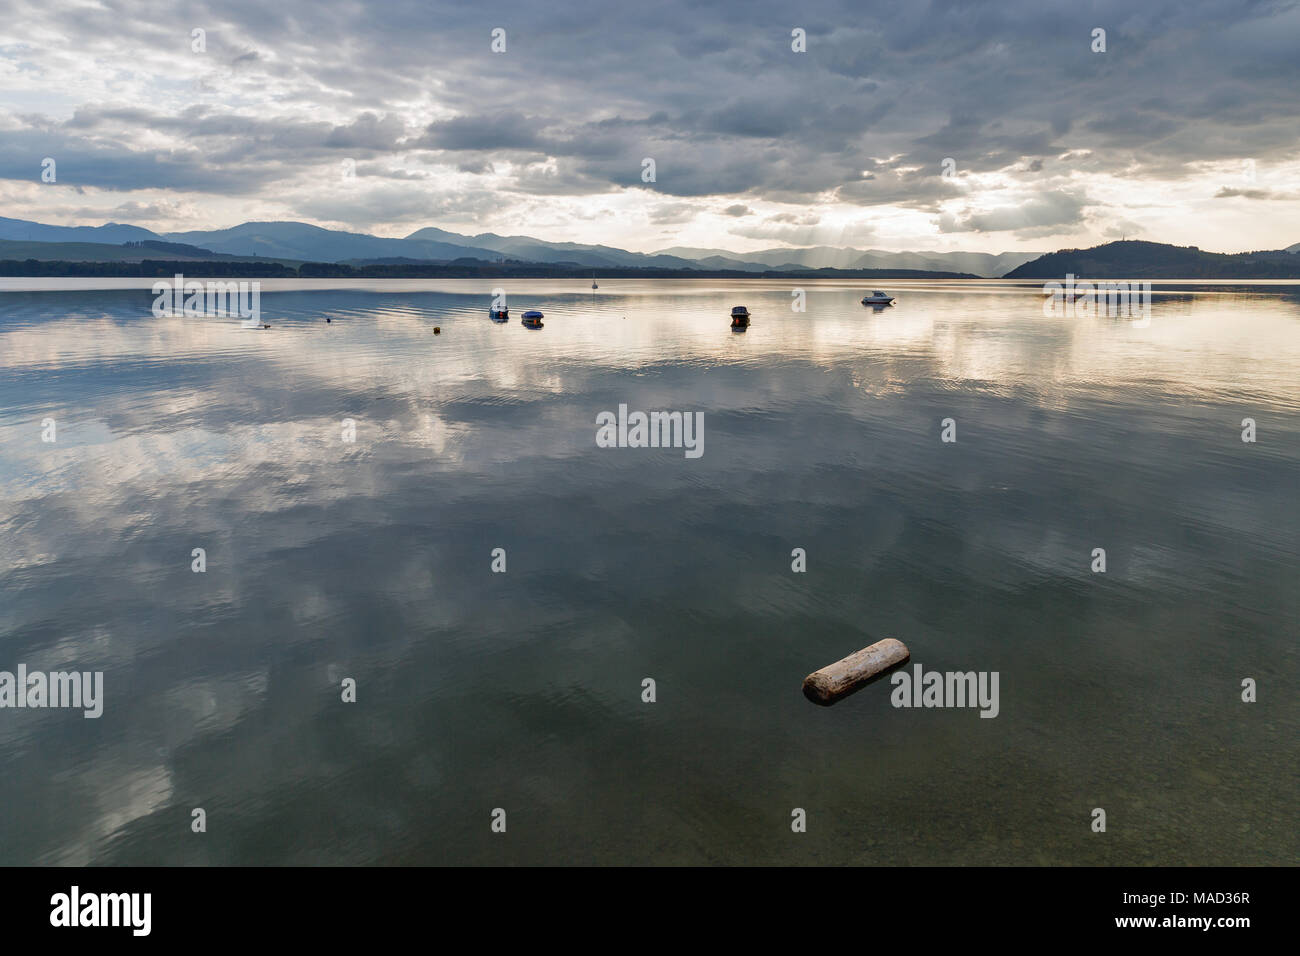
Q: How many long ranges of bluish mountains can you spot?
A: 1